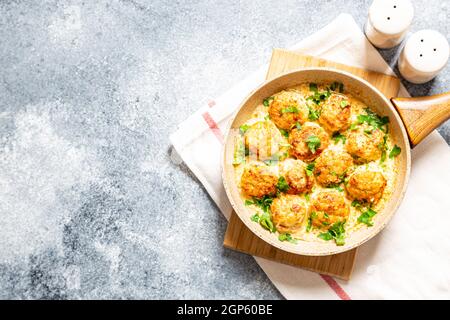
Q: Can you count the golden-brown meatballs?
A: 11